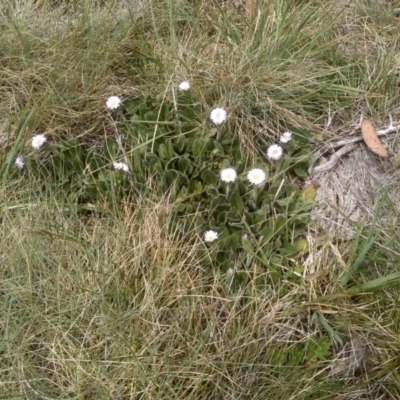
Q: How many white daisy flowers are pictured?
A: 10